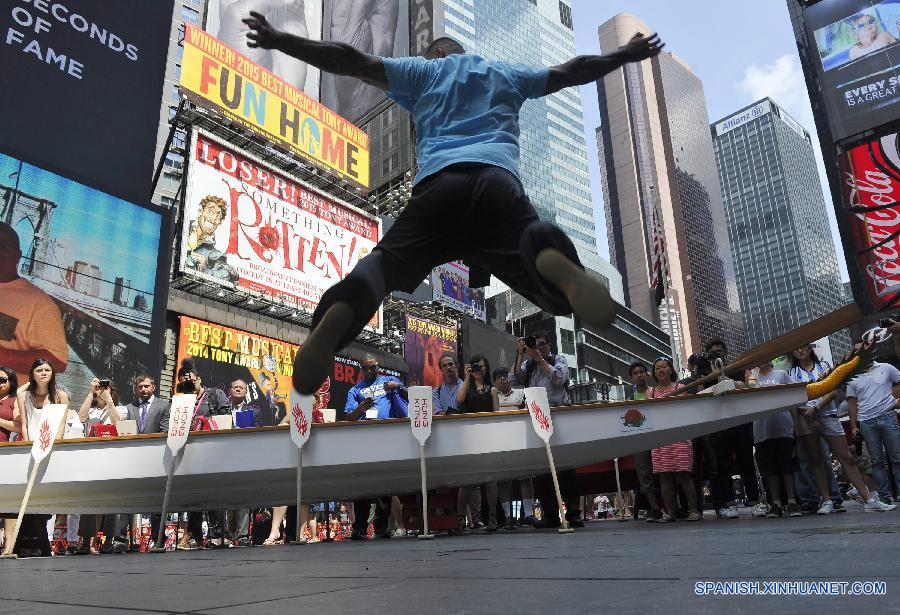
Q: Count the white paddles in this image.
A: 5